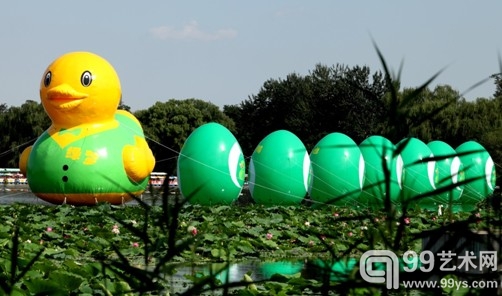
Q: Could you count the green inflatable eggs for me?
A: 7